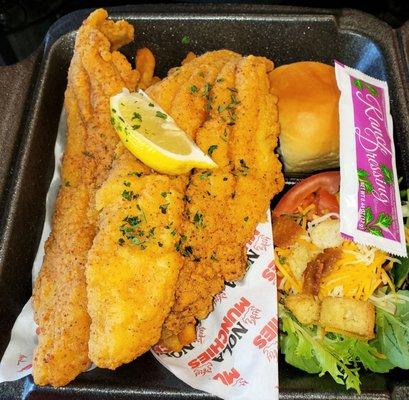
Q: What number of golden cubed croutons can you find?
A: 4